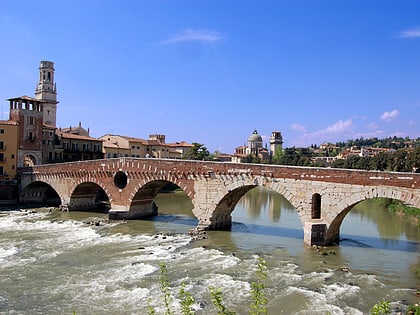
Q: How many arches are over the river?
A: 5